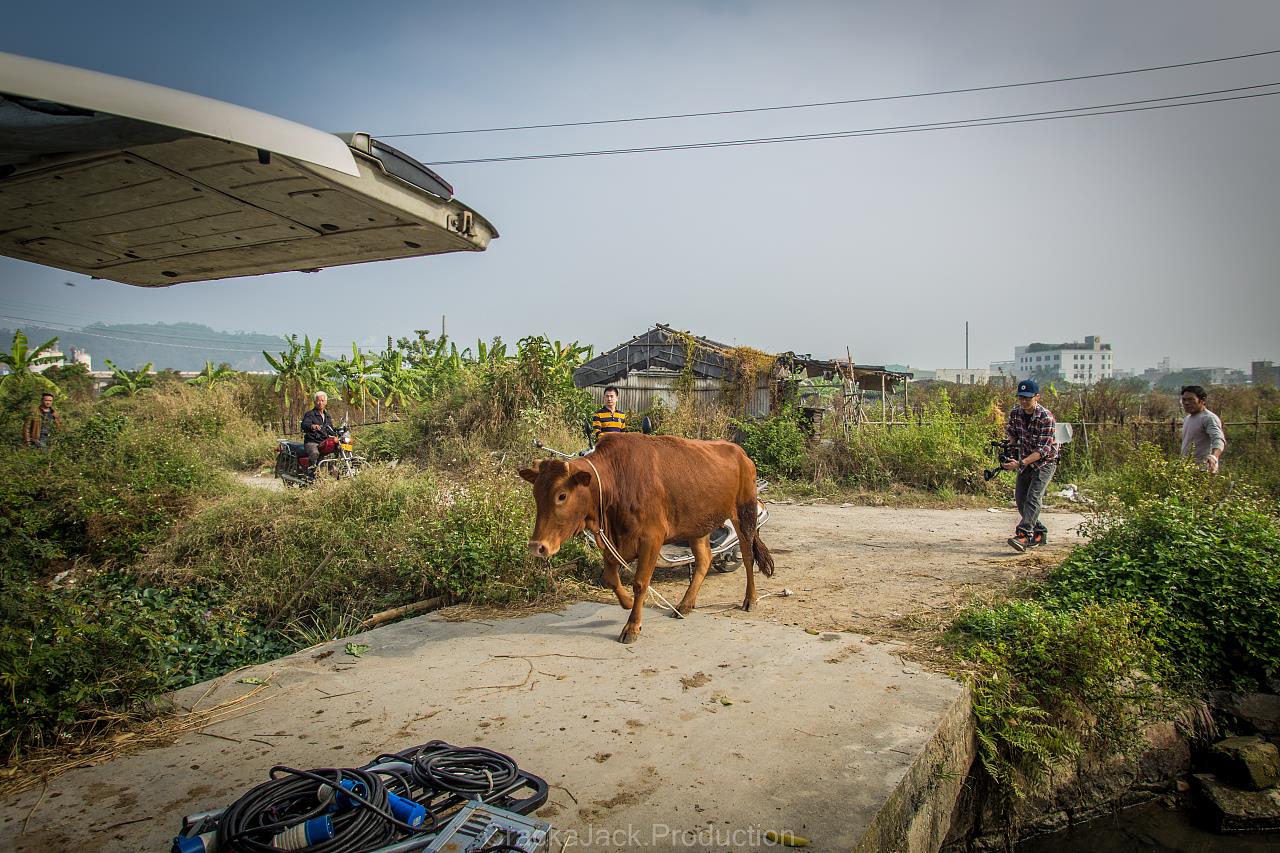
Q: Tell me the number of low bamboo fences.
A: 1